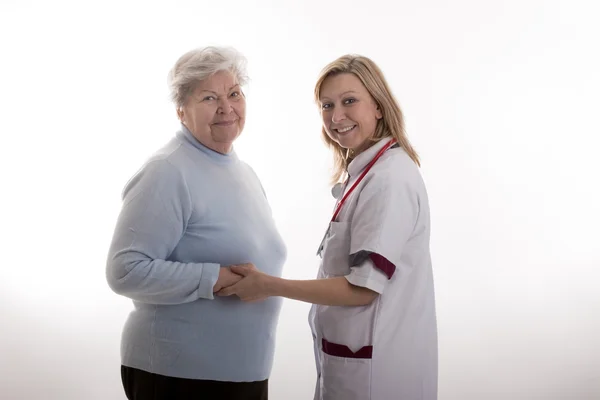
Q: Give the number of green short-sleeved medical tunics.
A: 0